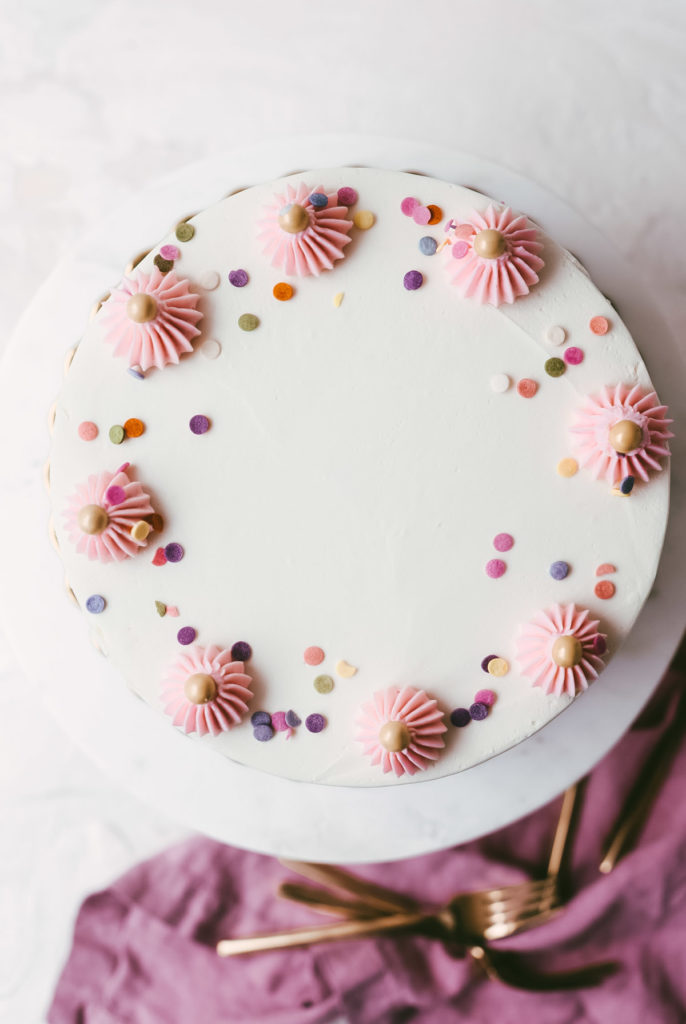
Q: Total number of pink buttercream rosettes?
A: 8